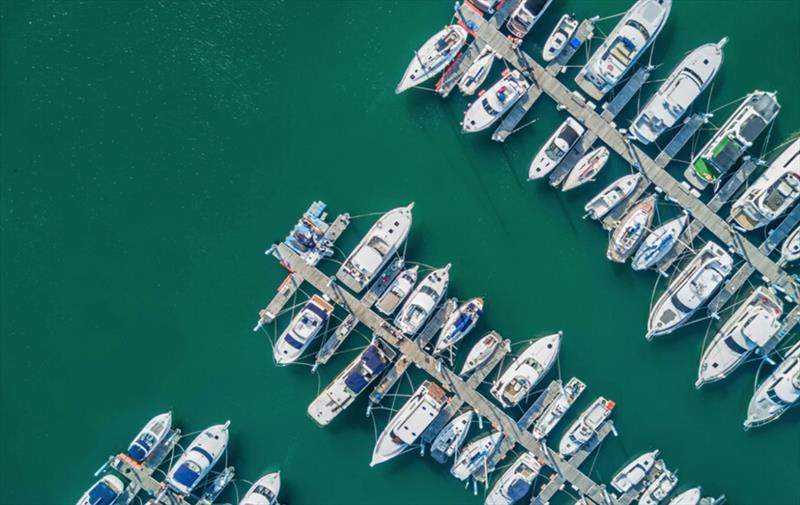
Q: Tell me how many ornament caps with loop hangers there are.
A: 0